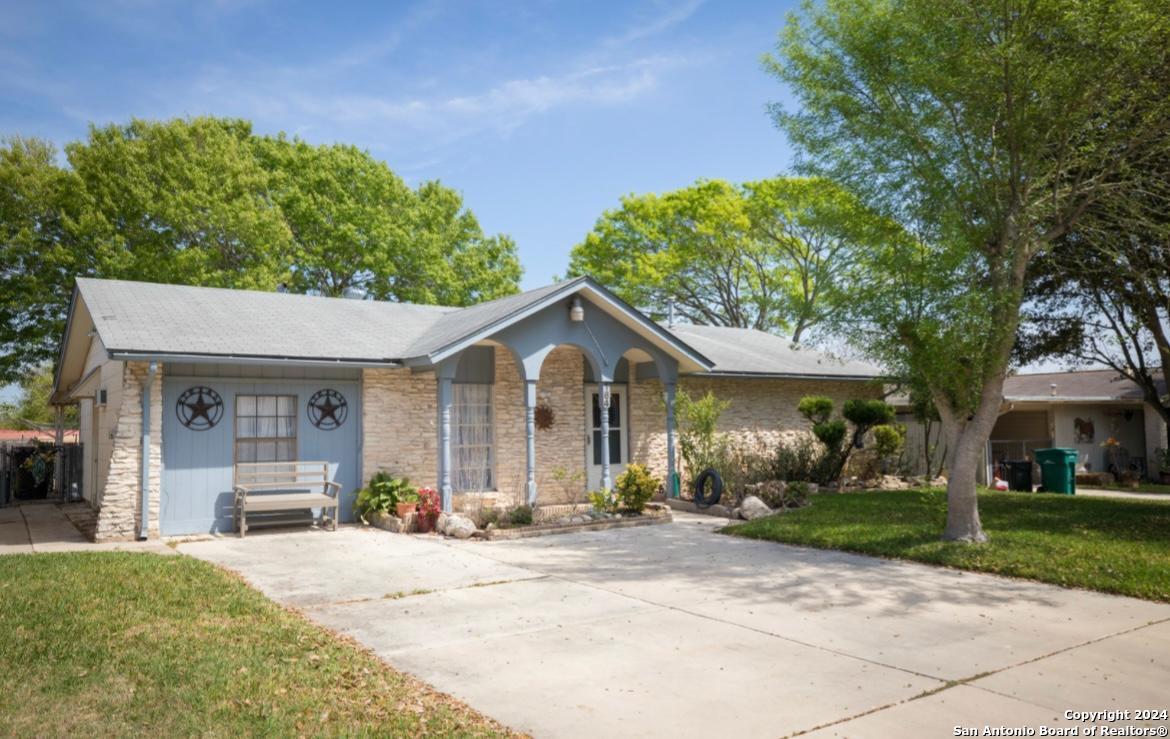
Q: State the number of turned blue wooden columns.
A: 4